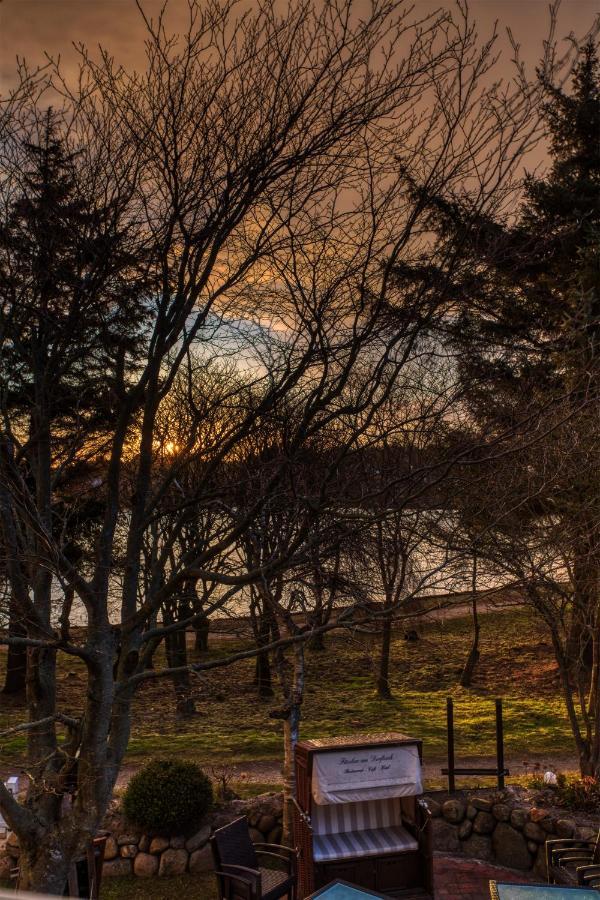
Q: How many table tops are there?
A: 2